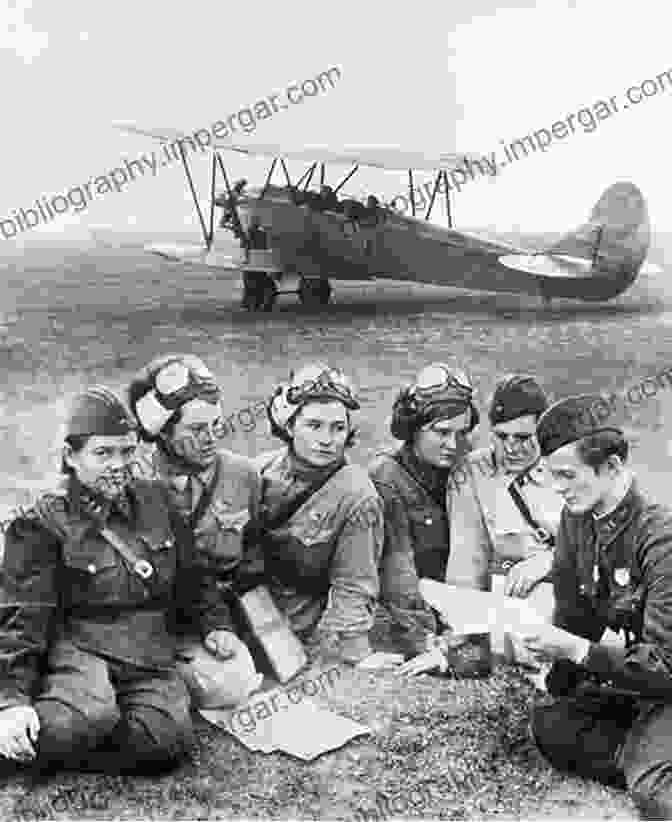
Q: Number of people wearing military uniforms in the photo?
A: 6